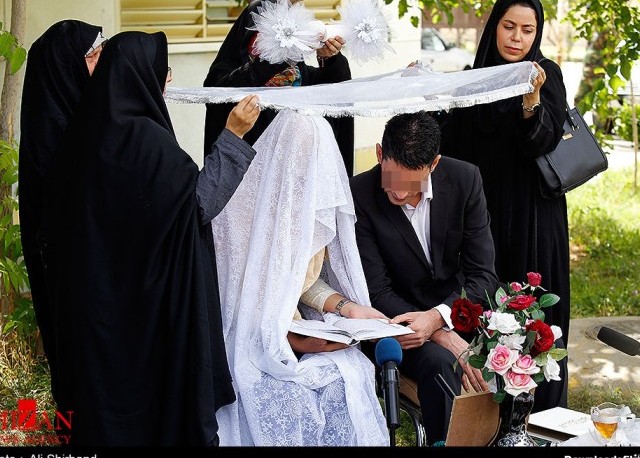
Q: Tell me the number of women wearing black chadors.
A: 4